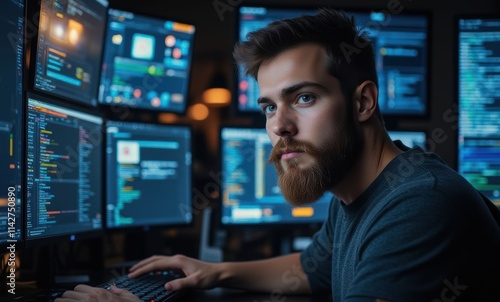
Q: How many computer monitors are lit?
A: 8